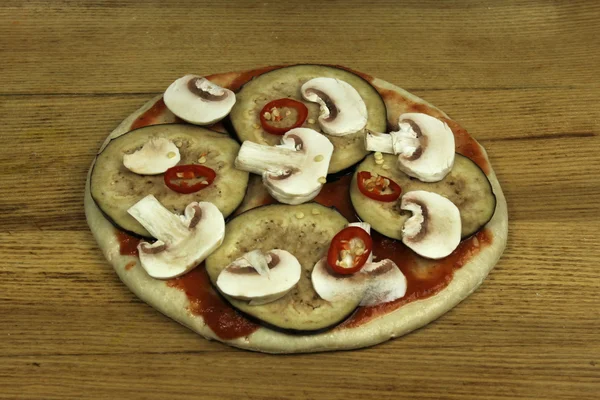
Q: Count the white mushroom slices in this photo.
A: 9